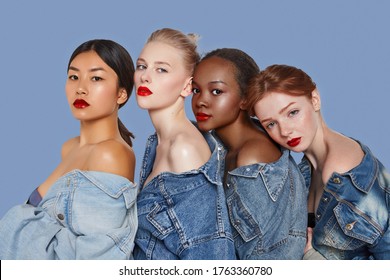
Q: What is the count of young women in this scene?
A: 4